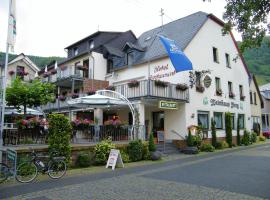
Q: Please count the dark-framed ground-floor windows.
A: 4